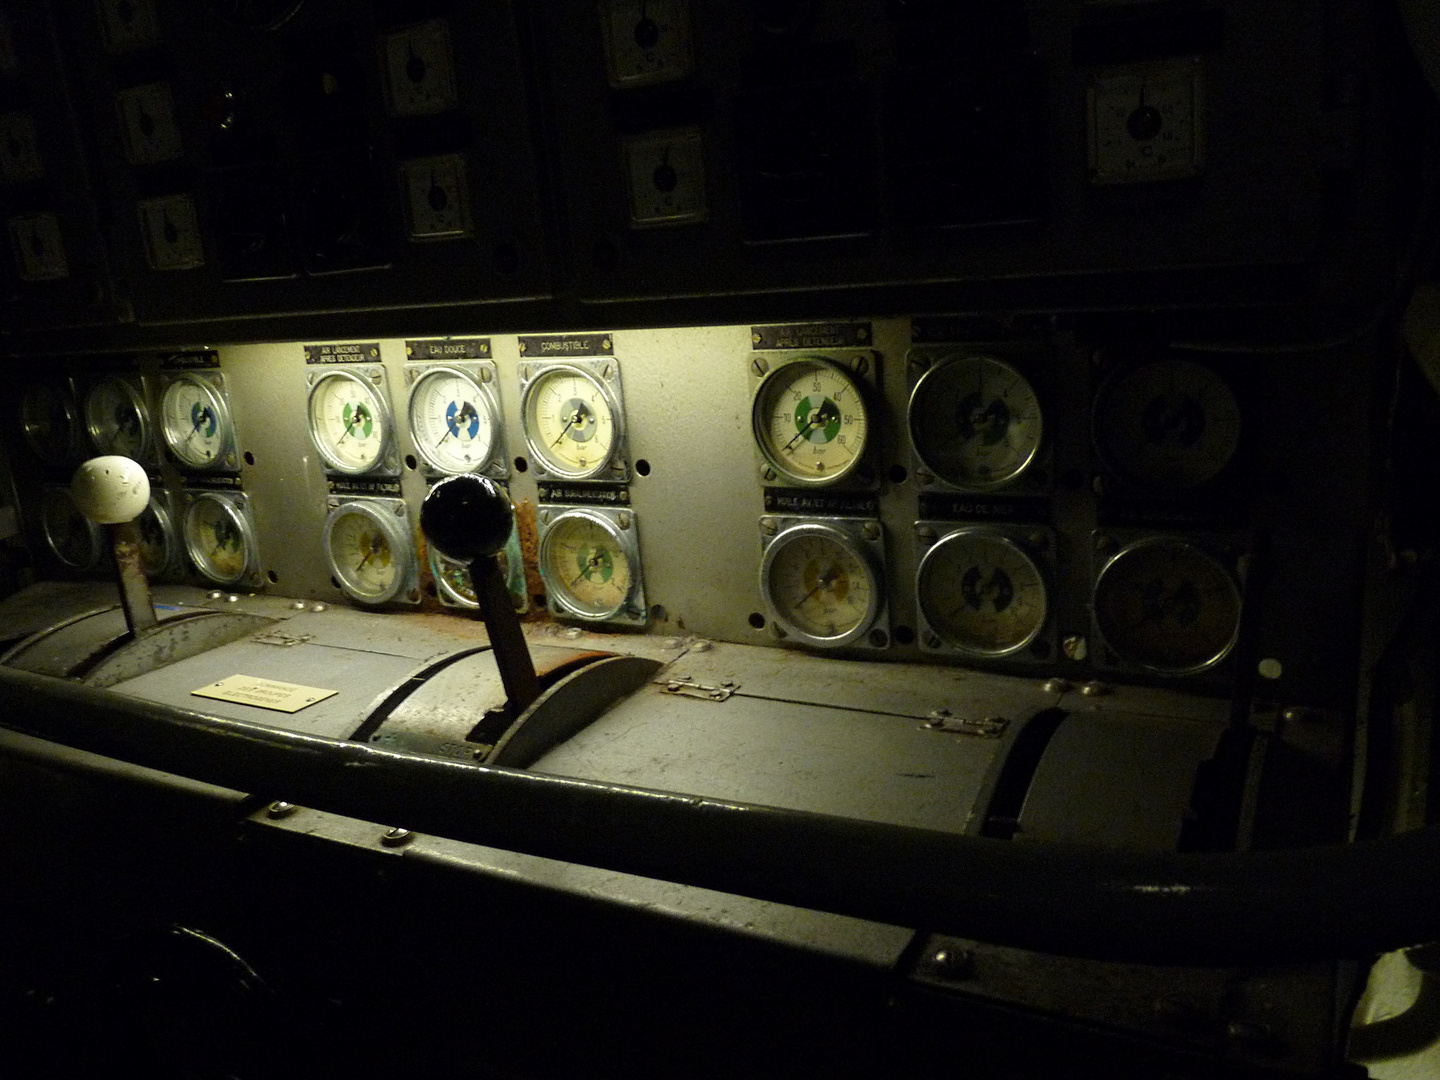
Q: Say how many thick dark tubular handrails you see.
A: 1